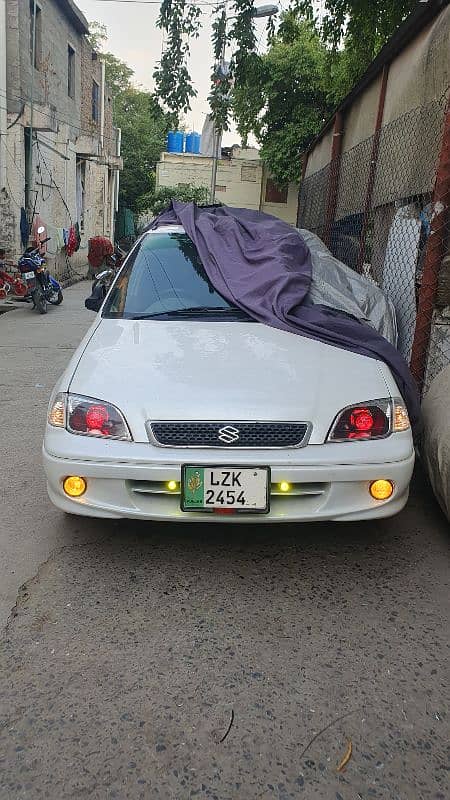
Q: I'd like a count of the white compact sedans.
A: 1